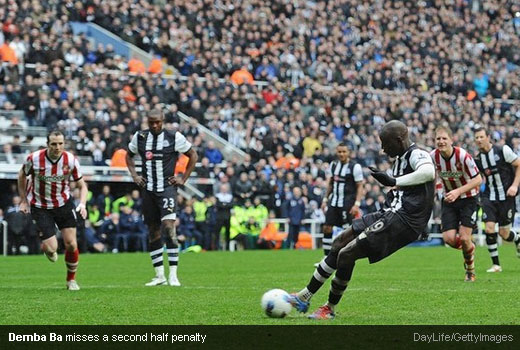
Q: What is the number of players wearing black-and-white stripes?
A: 4